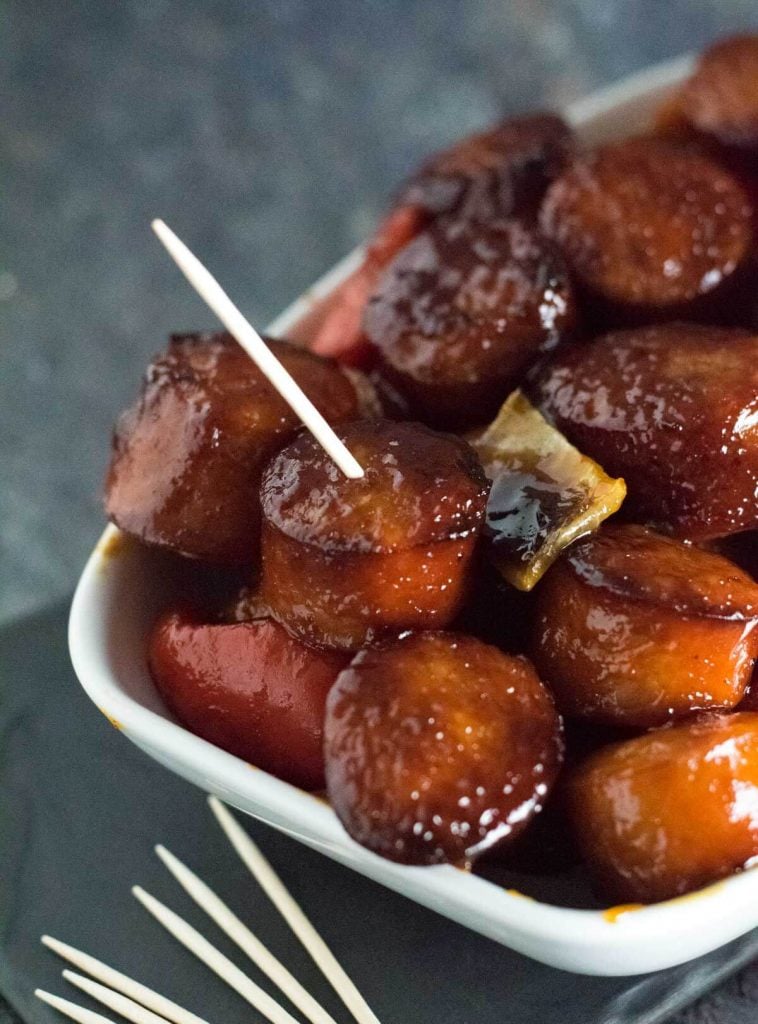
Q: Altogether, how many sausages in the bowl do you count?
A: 10